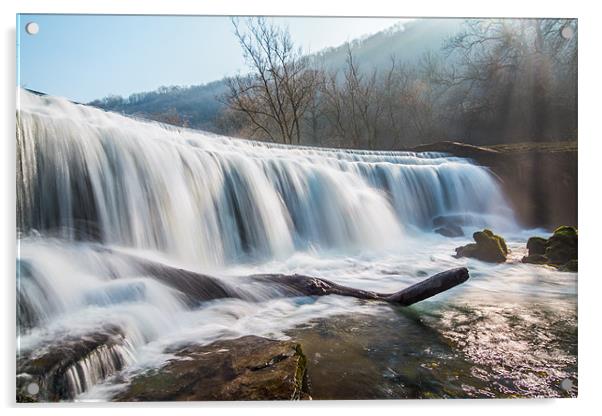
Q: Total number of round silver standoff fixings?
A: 4